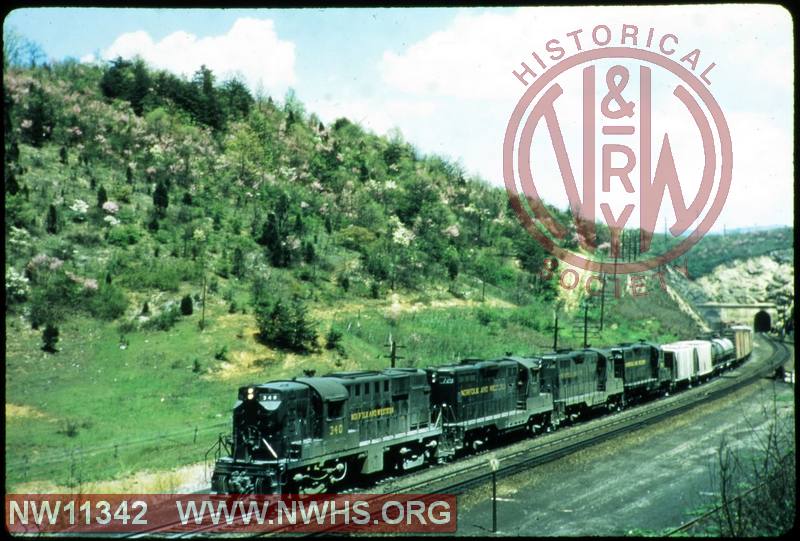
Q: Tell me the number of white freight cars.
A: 2